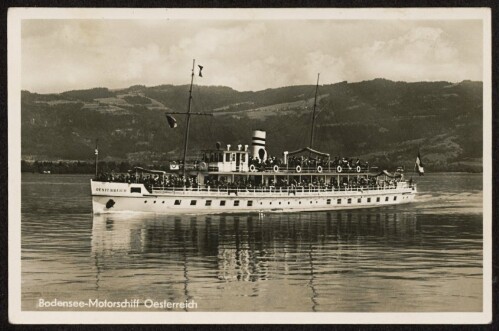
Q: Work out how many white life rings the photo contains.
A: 6